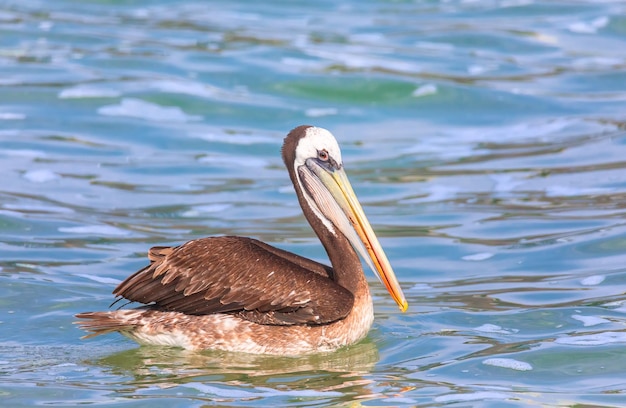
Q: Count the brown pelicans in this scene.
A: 1